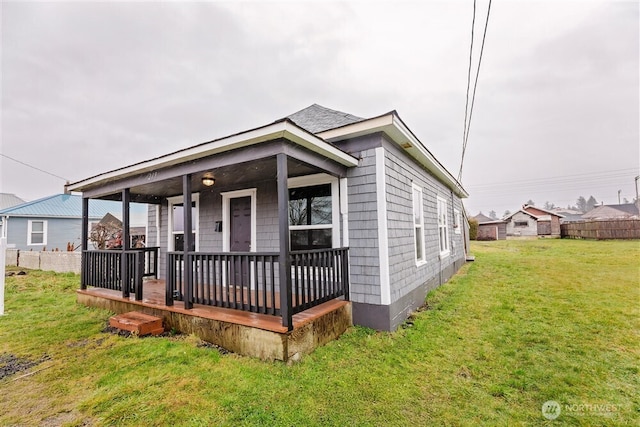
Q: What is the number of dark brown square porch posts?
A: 4